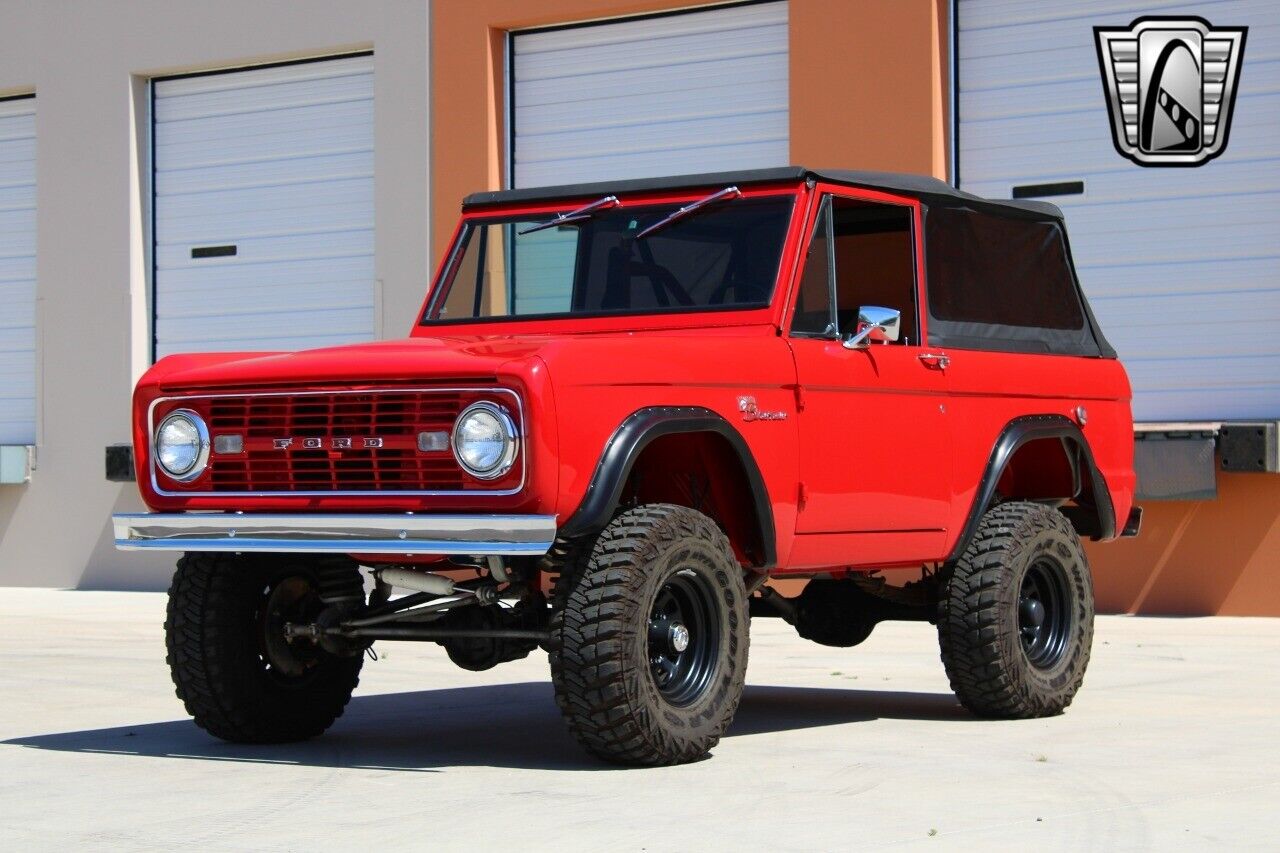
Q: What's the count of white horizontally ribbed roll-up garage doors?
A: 4